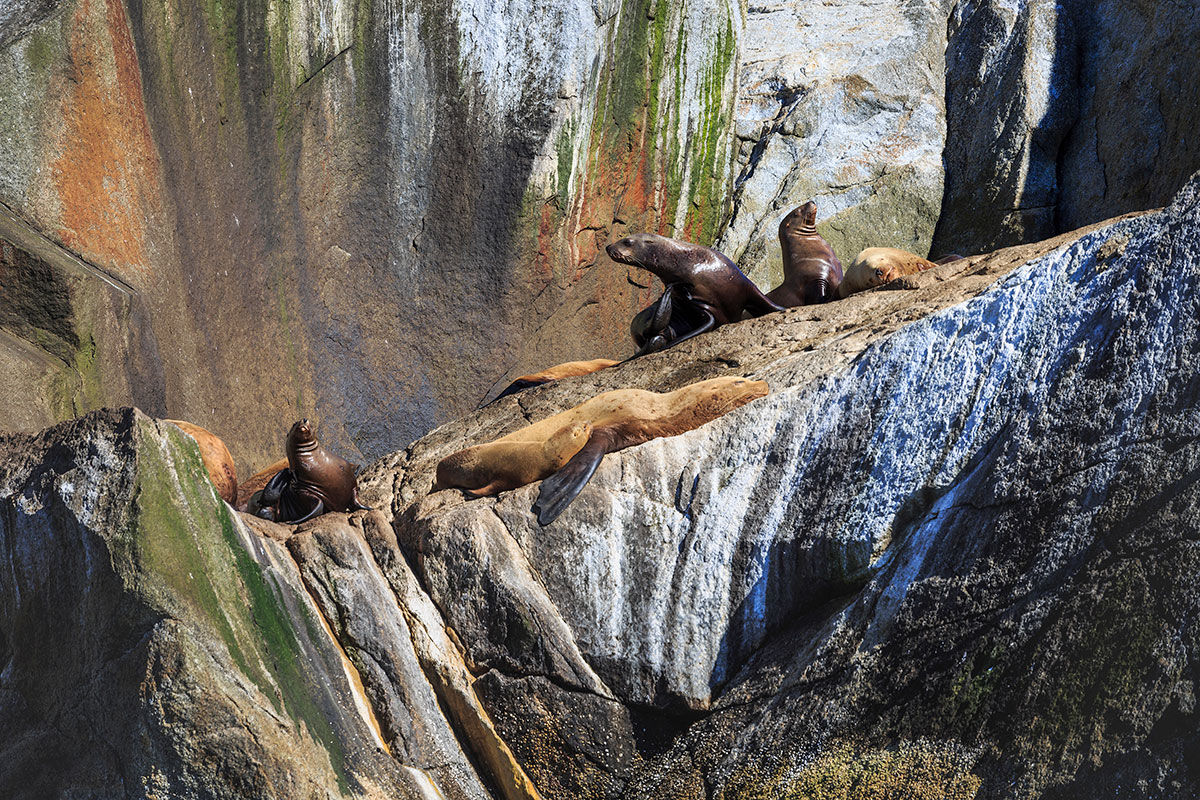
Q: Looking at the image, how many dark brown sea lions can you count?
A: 3